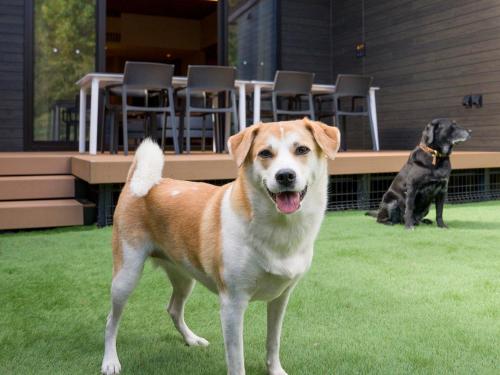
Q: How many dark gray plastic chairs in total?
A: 4